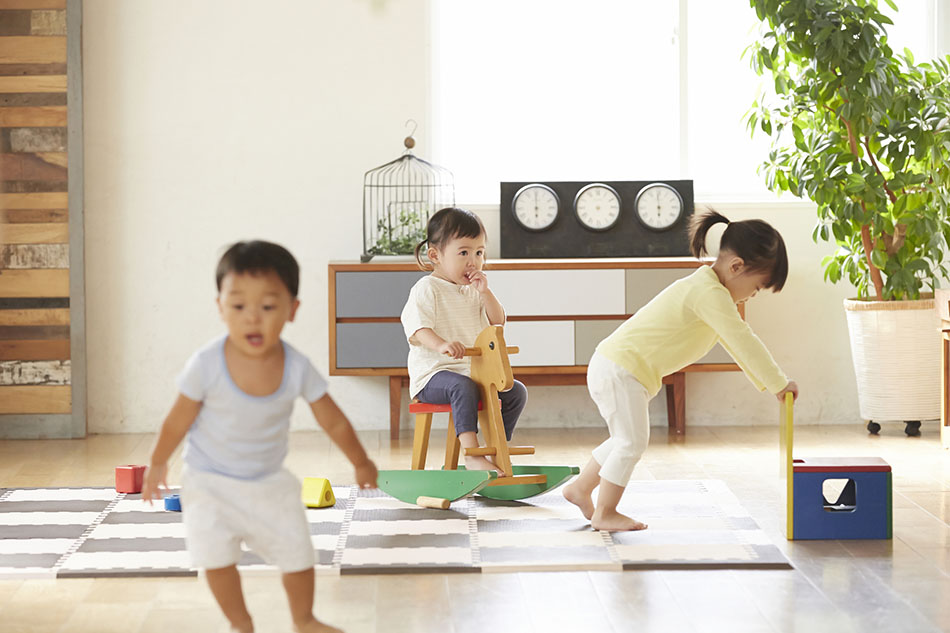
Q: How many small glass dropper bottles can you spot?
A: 0